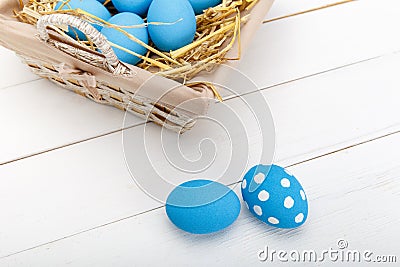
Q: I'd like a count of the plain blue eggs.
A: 6